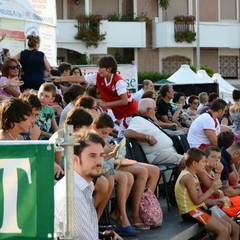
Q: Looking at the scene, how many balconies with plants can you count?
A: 2